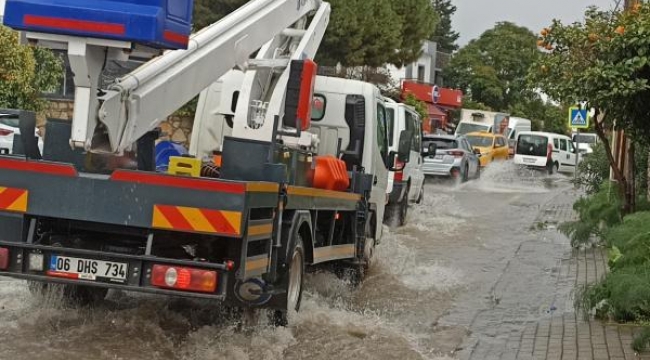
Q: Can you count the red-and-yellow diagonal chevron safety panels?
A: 2